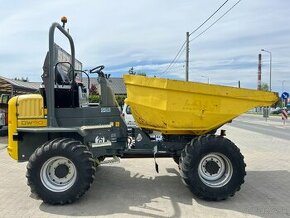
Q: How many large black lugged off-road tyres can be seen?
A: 2